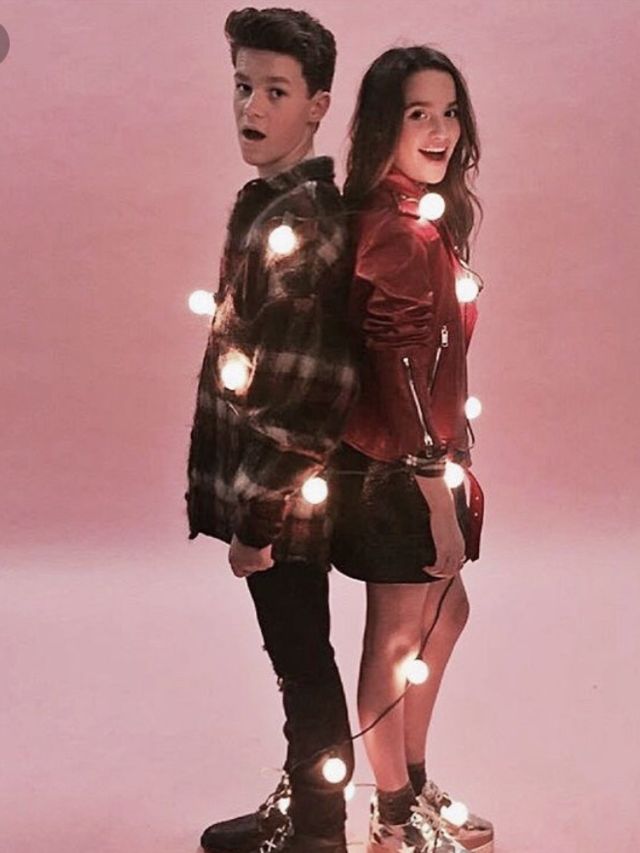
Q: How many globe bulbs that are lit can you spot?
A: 13